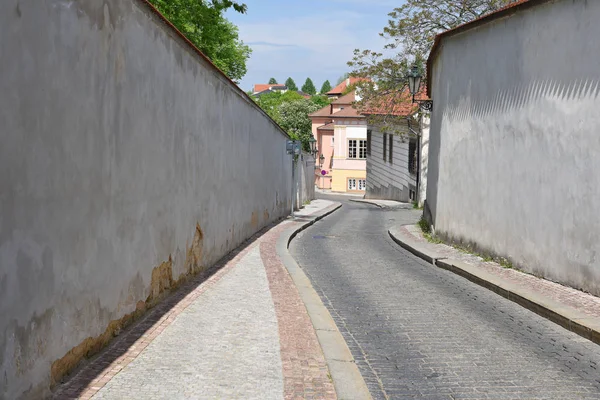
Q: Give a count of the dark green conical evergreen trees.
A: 4